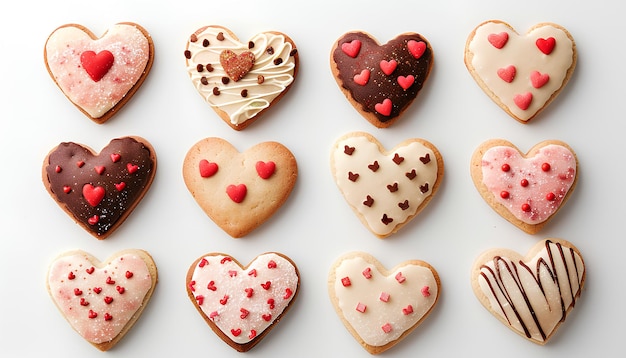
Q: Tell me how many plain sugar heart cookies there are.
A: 1